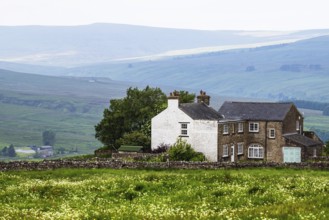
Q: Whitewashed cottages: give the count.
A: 1